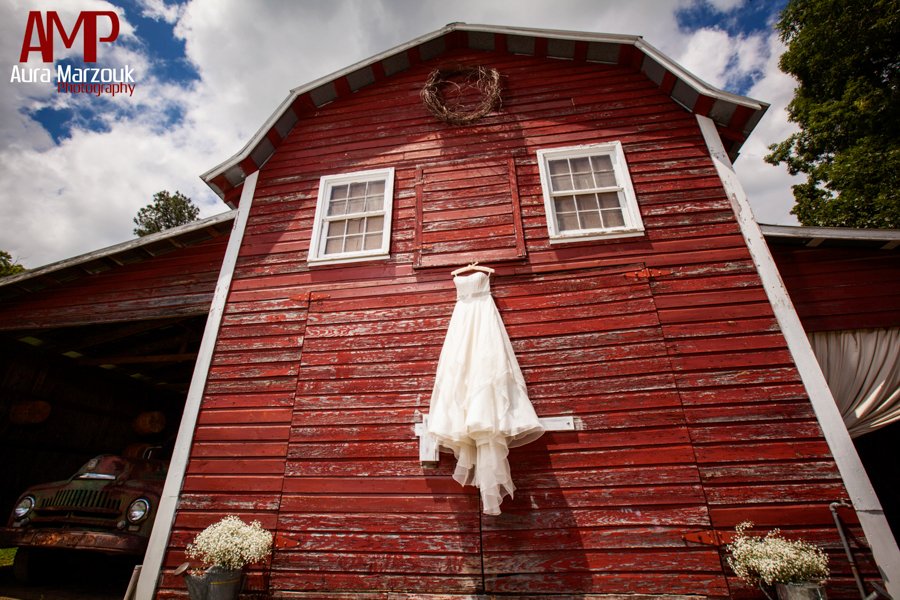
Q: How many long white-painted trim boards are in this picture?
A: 2